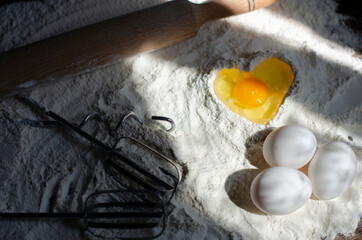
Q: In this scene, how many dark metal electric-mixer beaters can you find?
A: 2